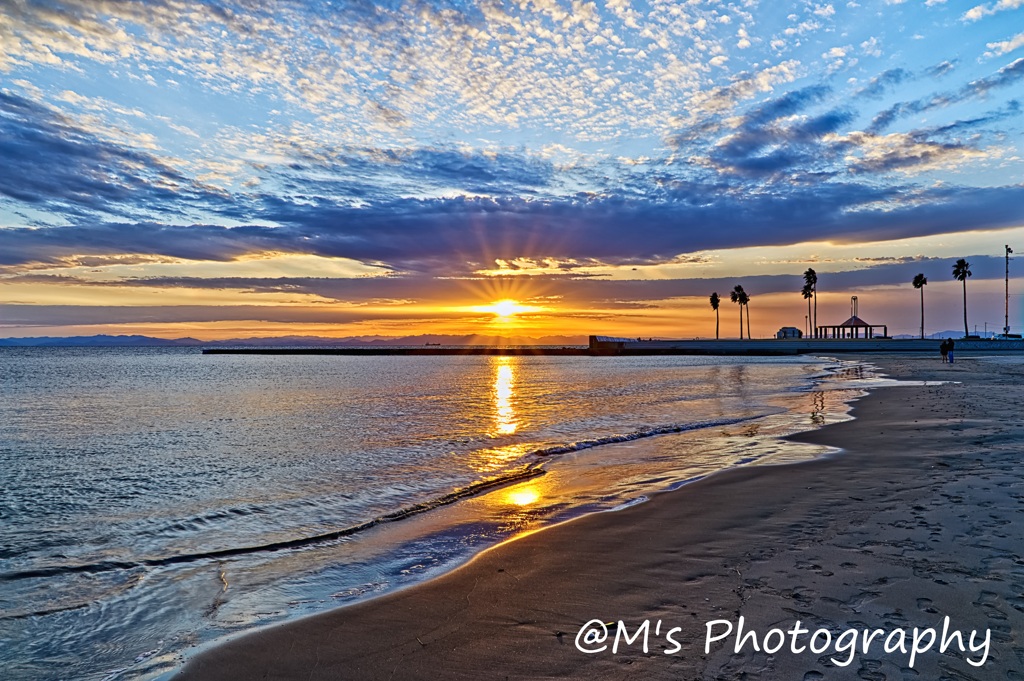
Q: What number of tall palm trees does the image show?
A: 7